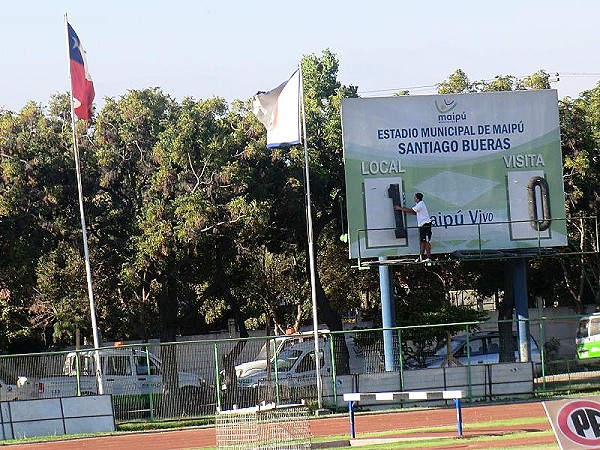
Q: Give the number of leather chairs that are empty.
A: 0